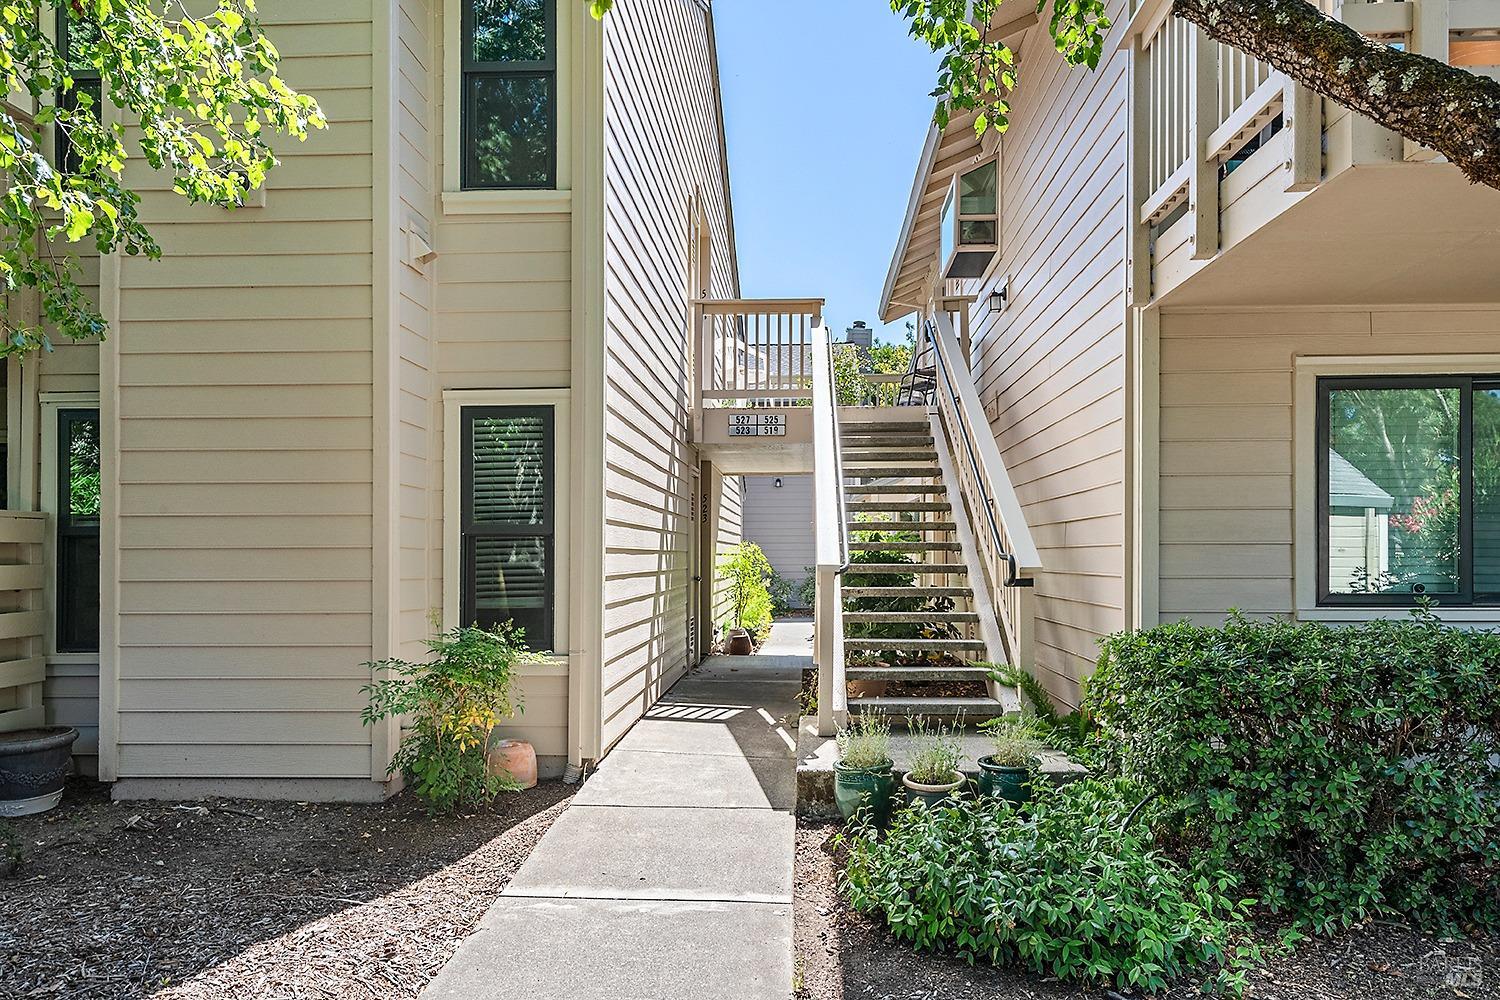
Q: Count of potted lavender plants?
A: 3